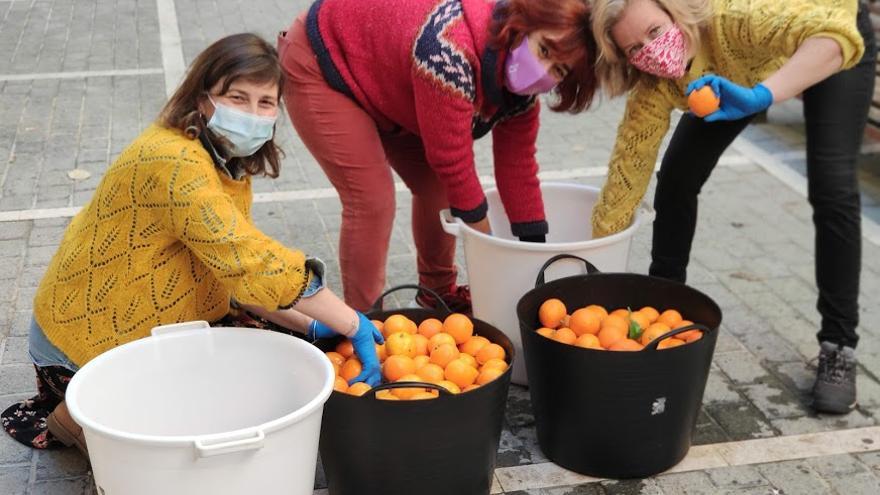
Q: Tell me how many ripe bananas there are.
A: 0